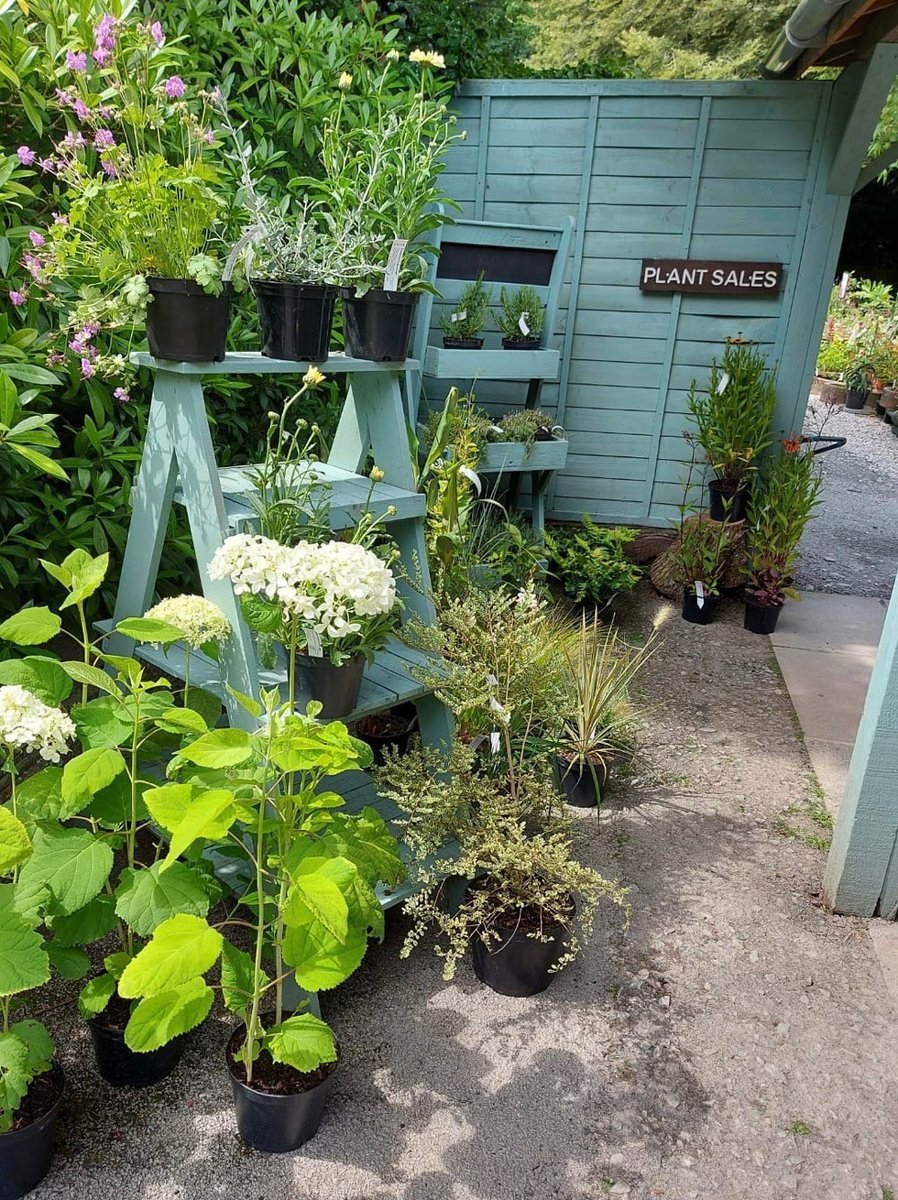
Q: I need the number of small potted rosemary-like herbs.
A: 2